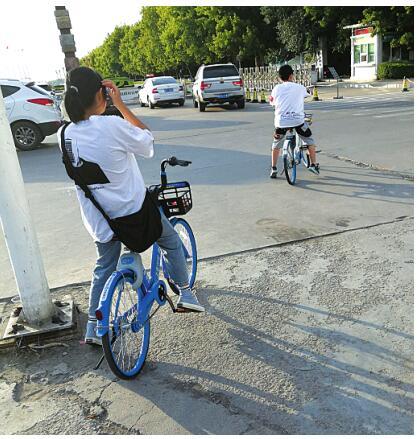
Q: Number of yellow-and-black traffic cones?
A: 5